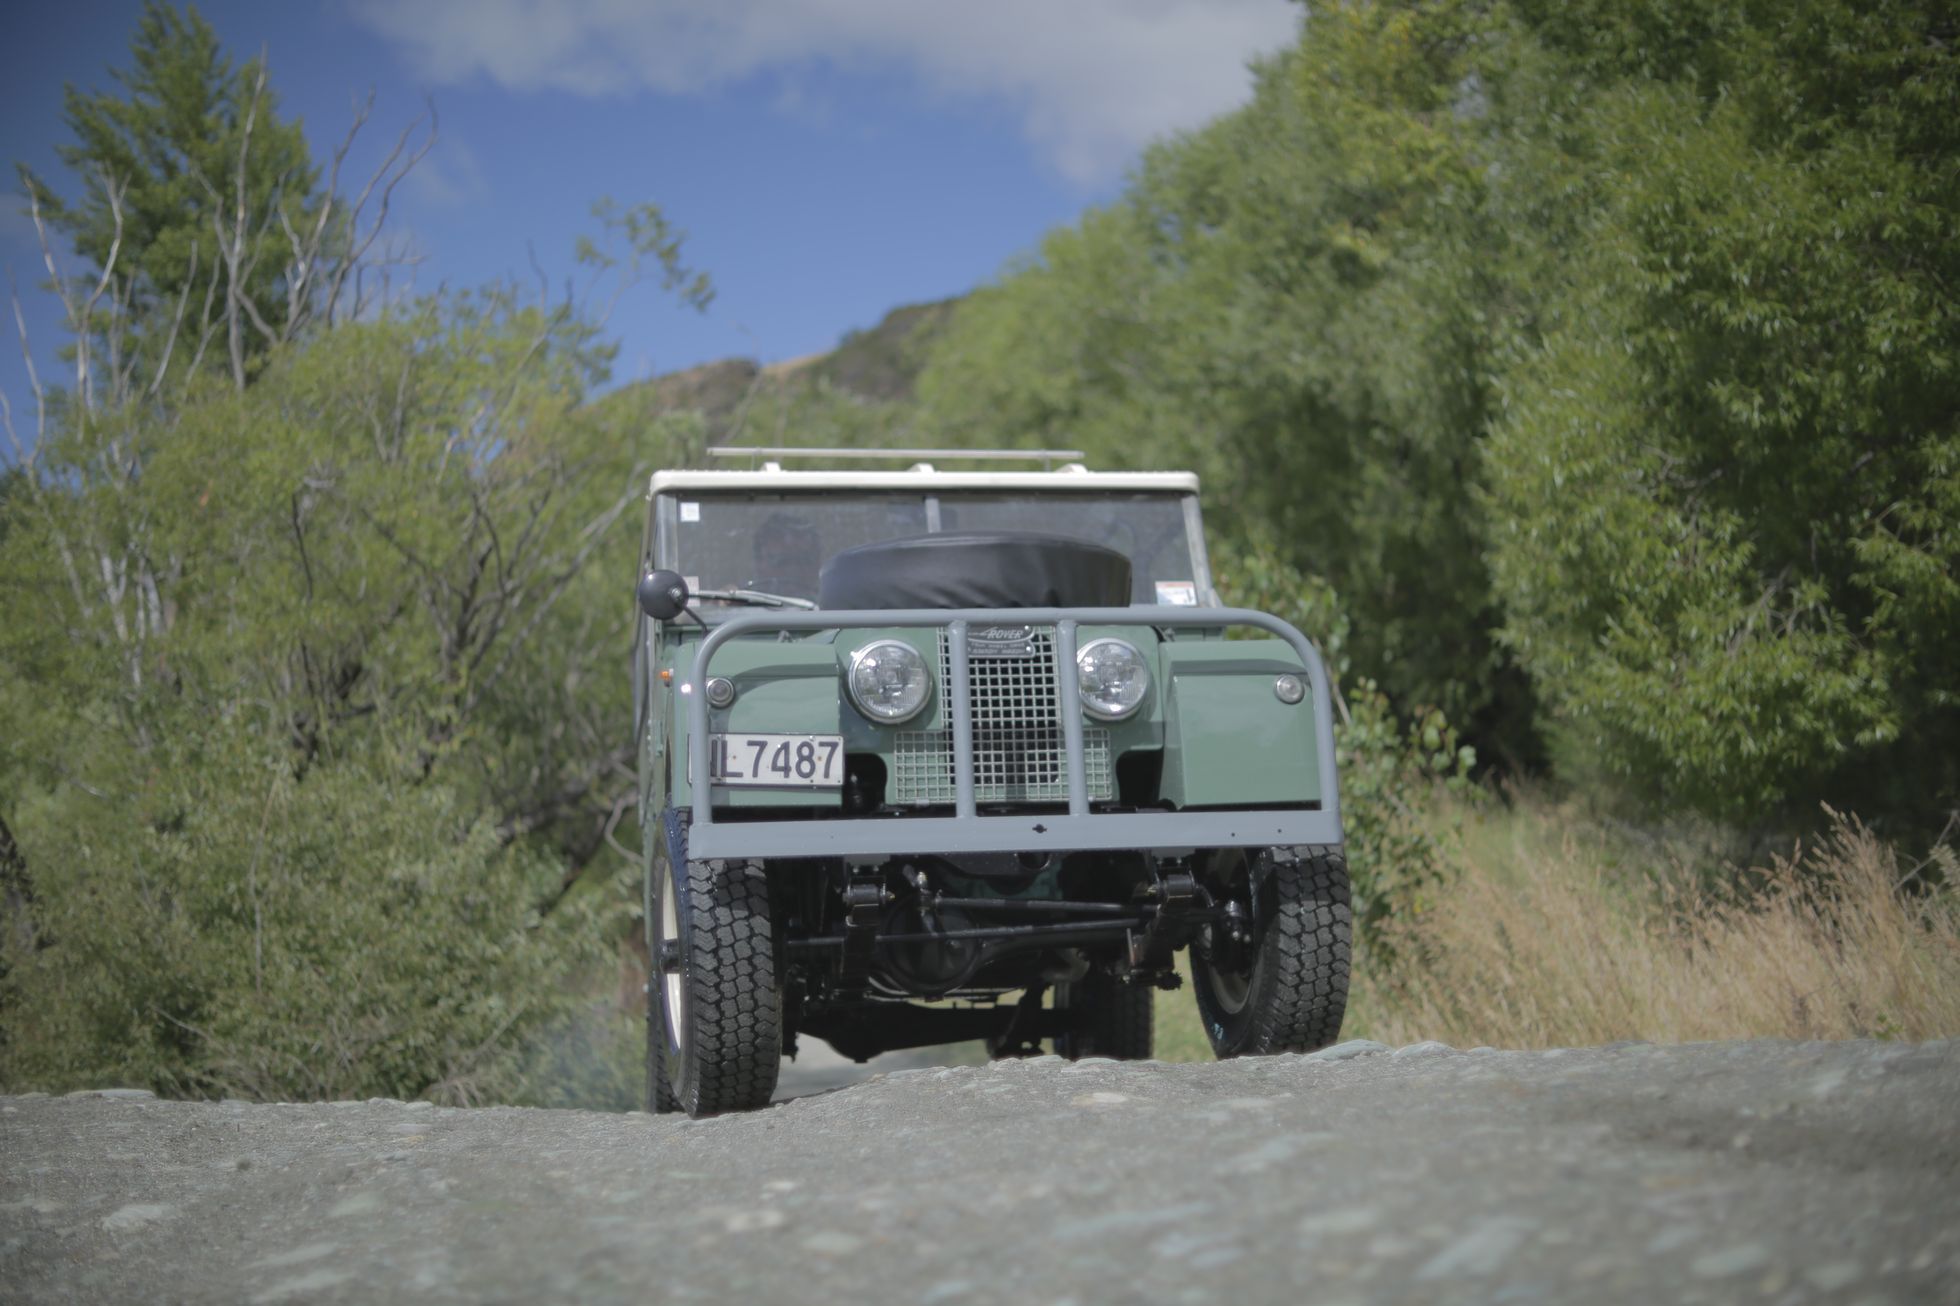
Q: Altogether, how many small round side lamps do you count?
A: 2